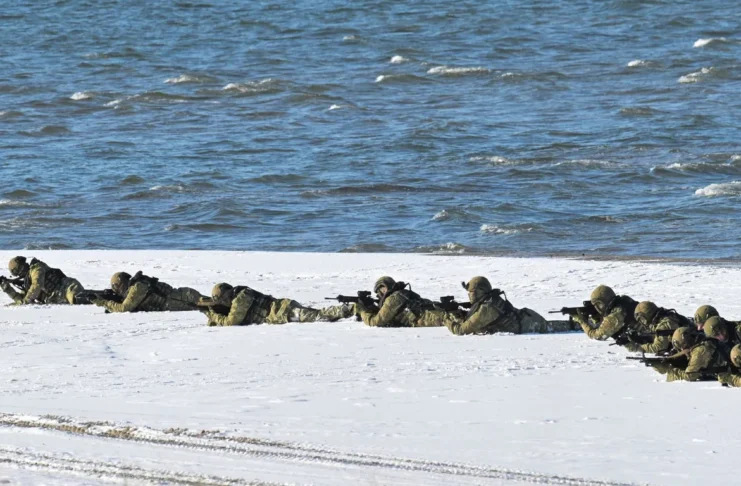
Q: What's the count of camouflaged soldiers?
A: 11